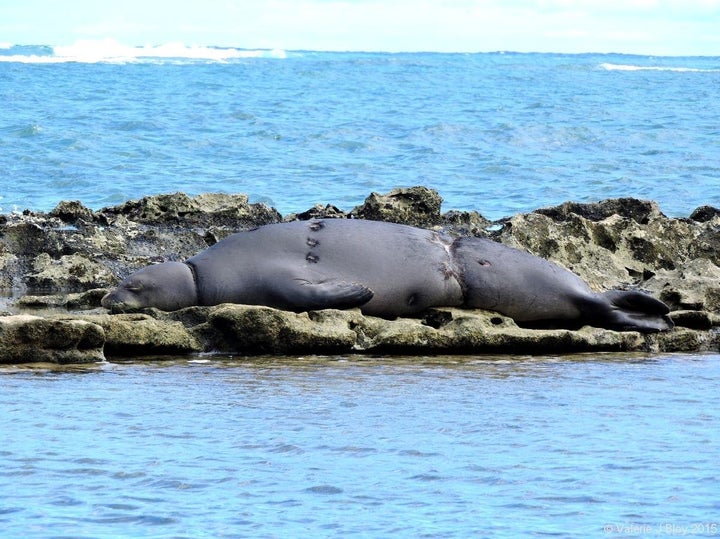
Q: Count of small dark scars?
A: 3